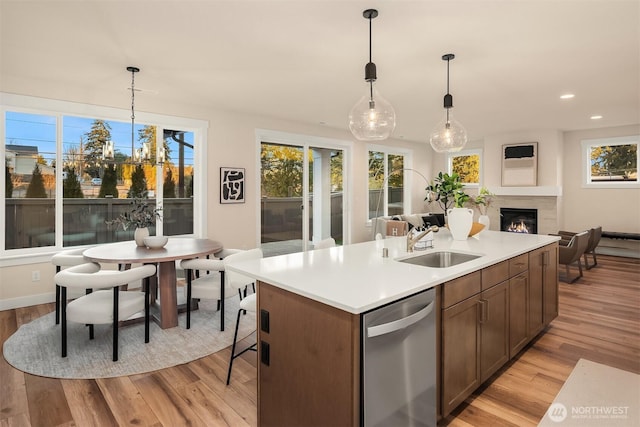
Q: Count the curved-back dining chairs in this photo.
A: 4